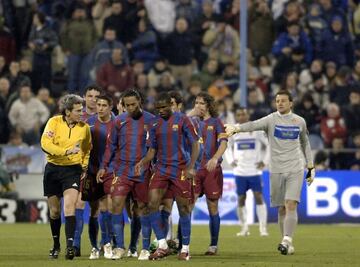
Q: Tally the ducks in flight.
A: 0